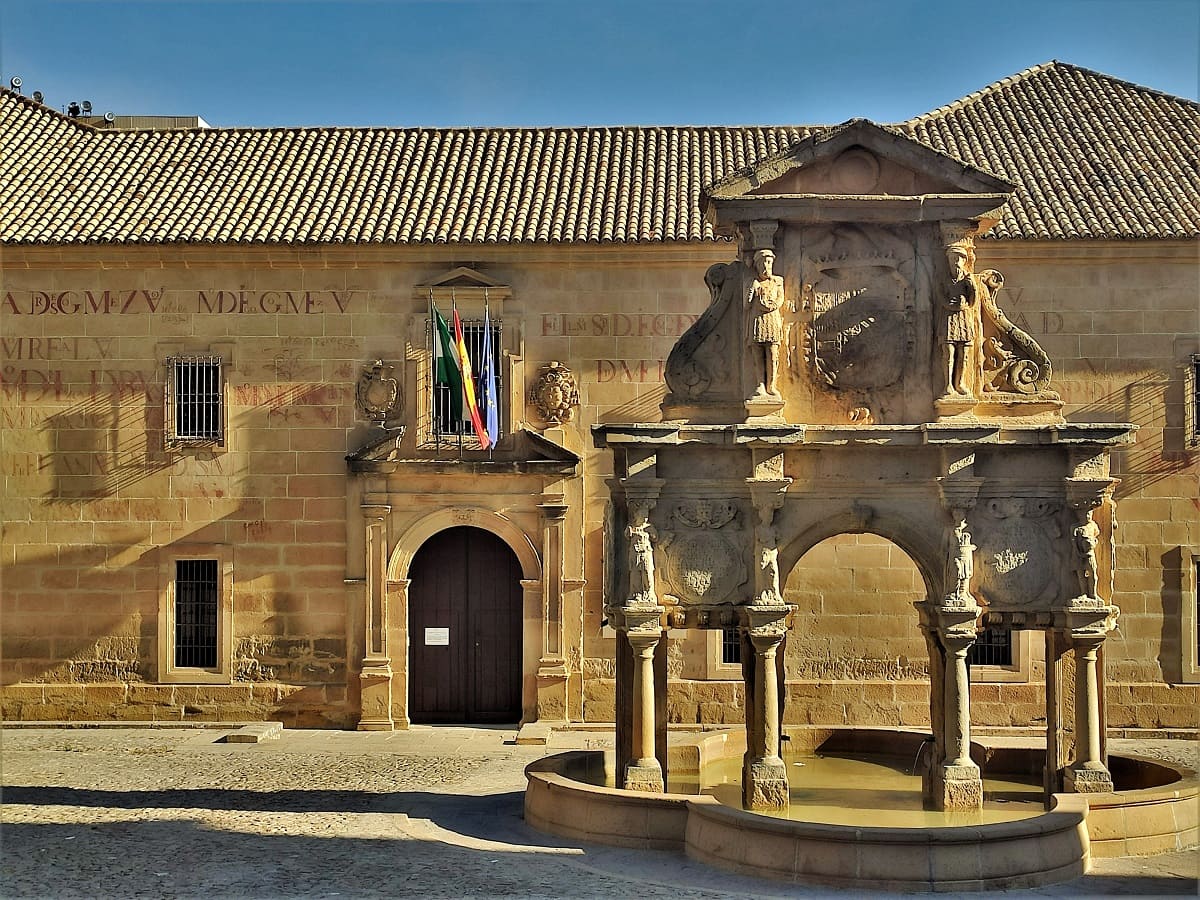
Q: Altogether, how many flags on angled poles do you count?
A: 3